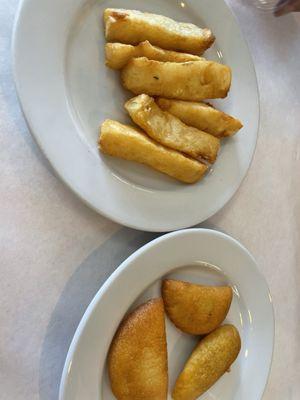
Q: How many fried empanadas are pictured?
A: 3